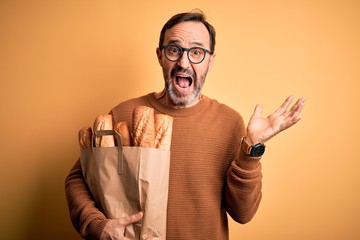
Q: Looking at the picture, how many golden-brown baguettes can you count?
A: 5